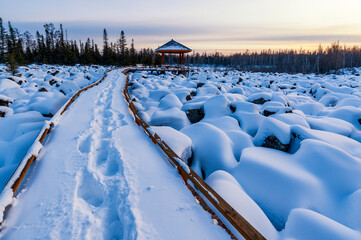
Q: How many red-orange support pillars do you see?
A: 3